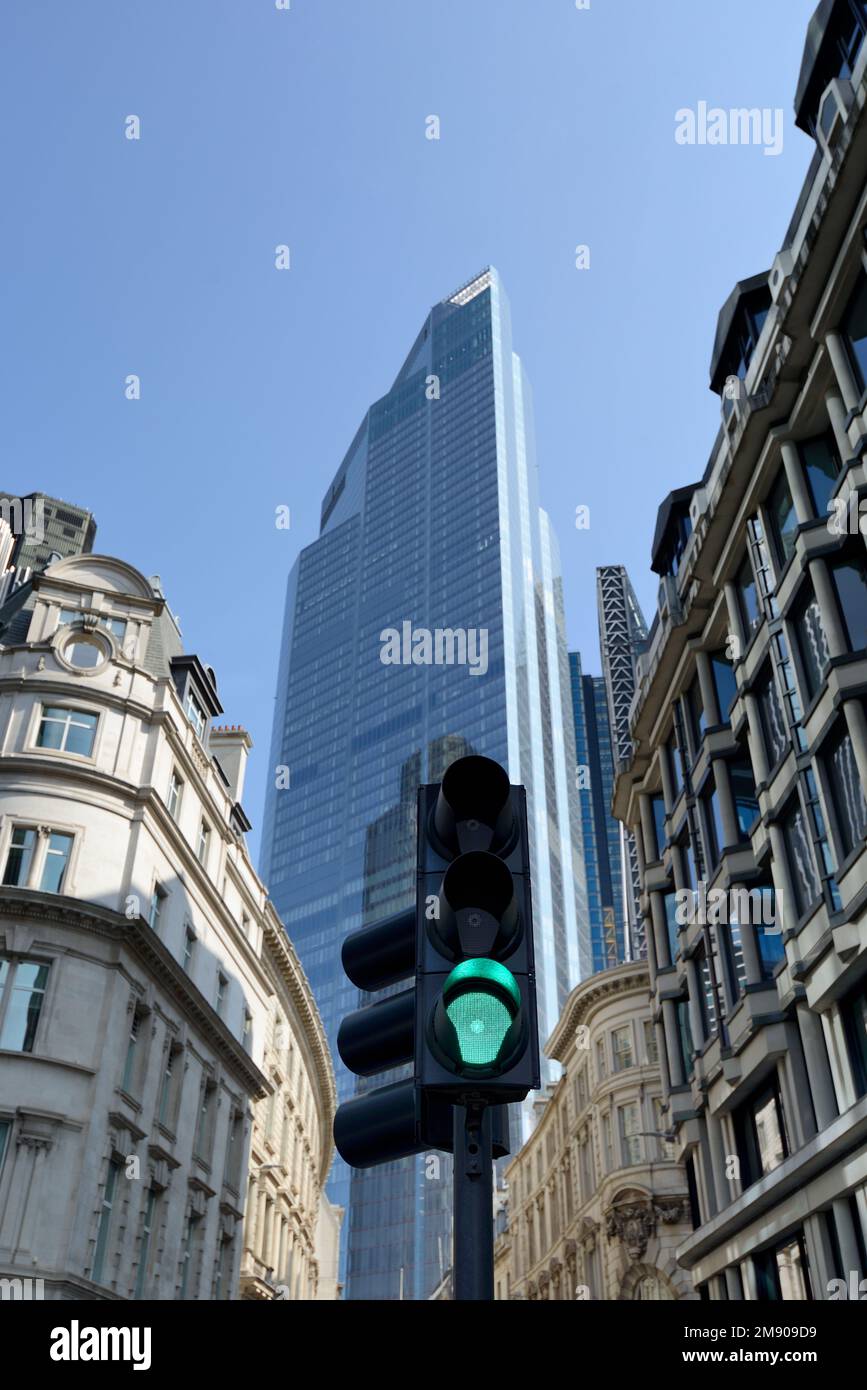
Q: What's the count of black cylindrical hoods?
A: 6